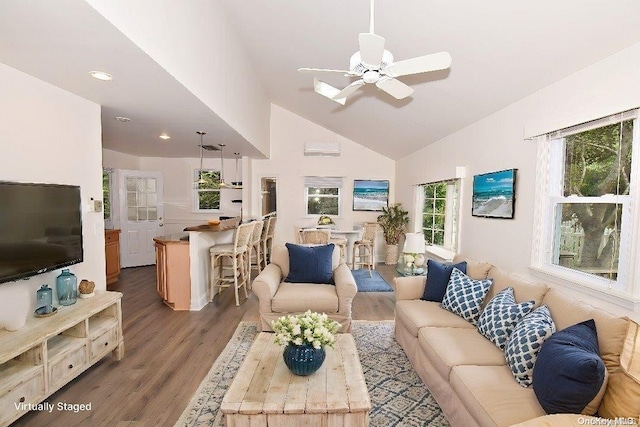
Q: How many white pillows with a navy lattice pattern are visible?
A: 3